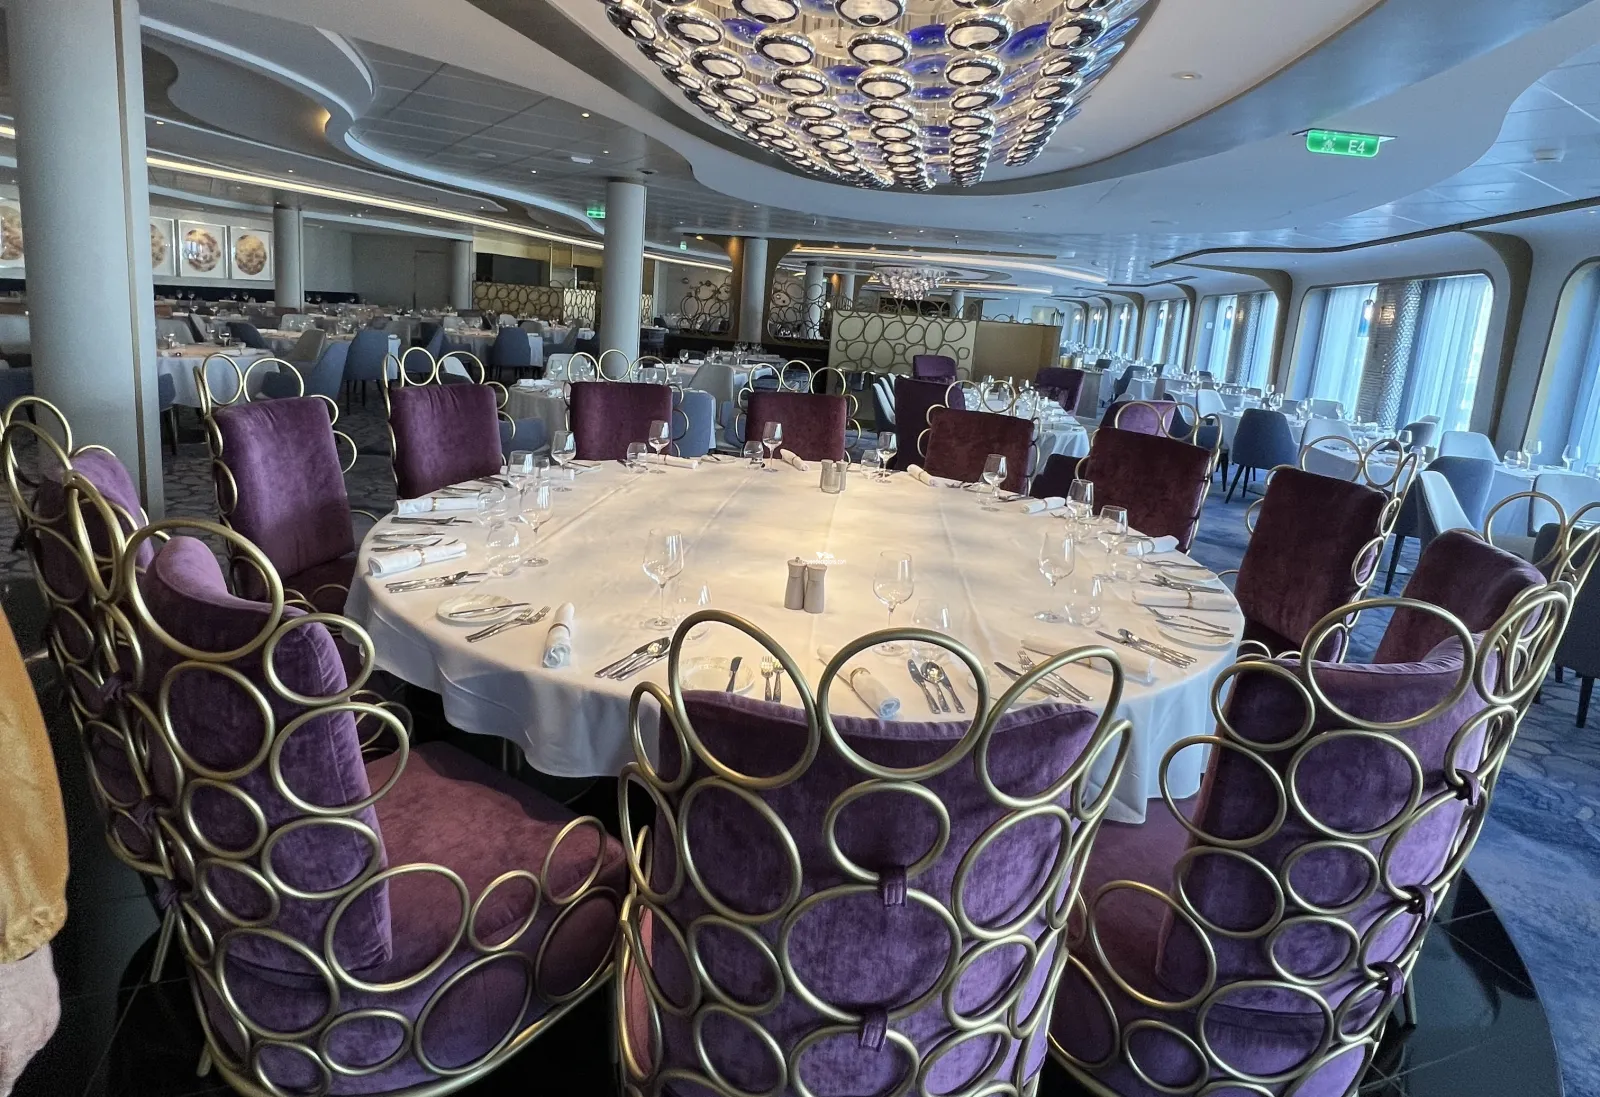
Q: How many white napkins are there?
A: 12